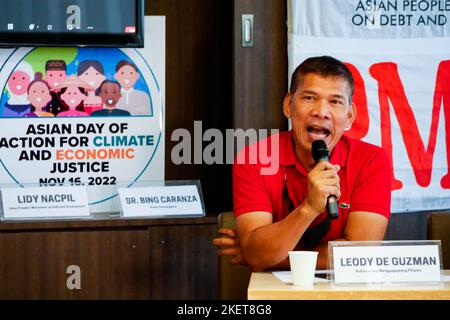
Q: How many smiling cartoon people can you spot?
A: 7